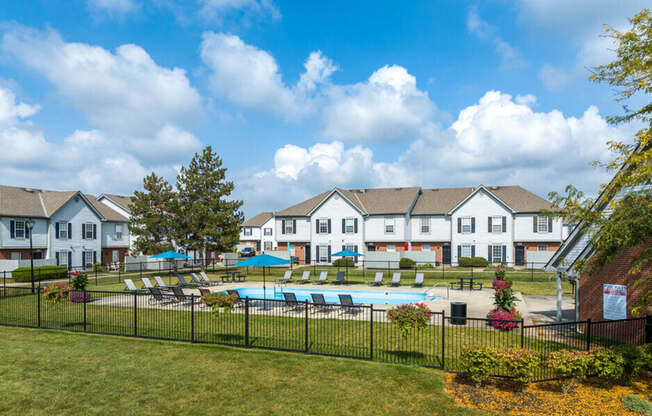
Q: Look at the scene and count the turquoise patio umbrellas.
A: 3